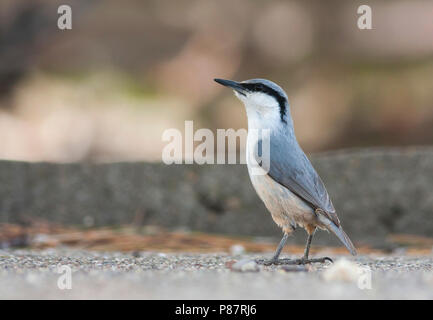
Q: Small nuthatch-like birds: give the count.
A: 1